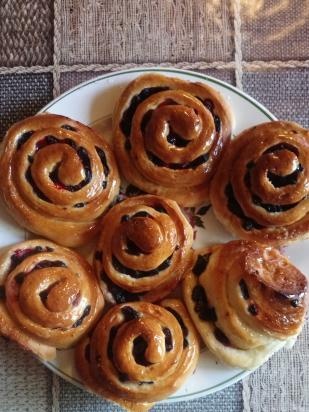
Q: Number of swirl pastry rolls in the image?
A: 7